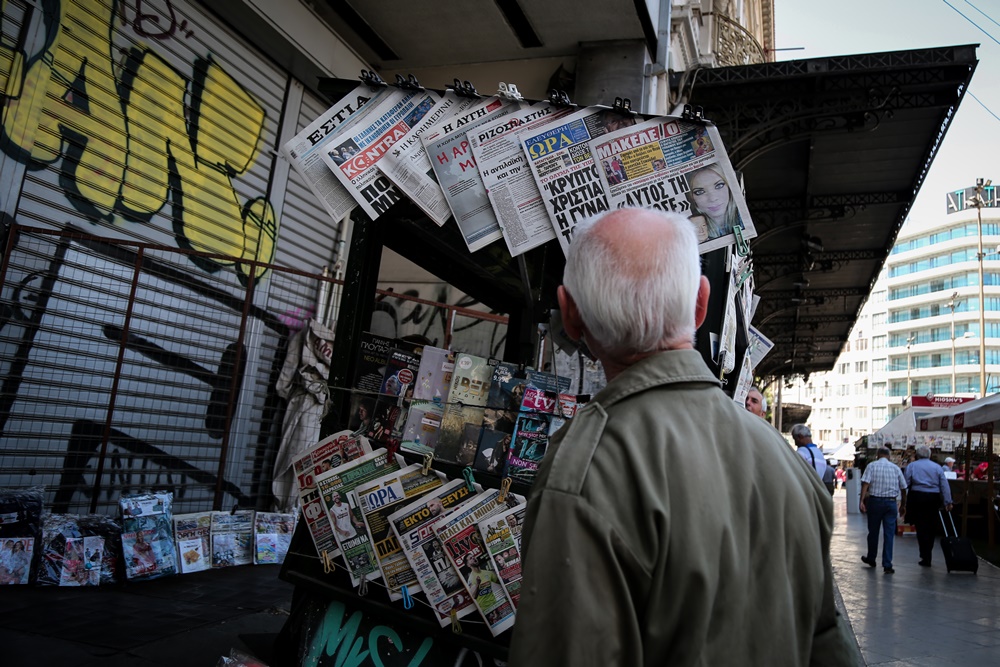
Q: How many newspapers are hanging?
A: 13